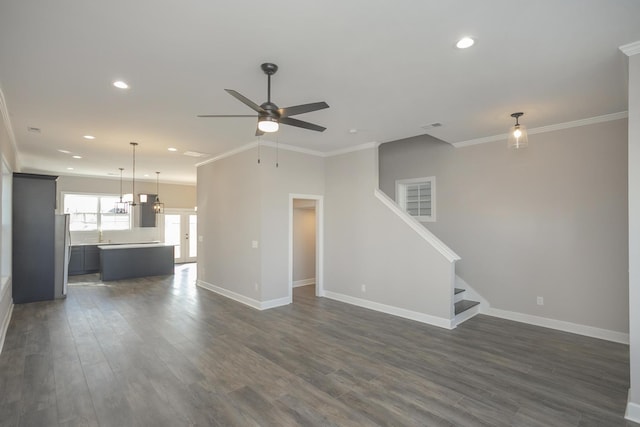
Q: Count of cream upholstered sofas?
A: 0